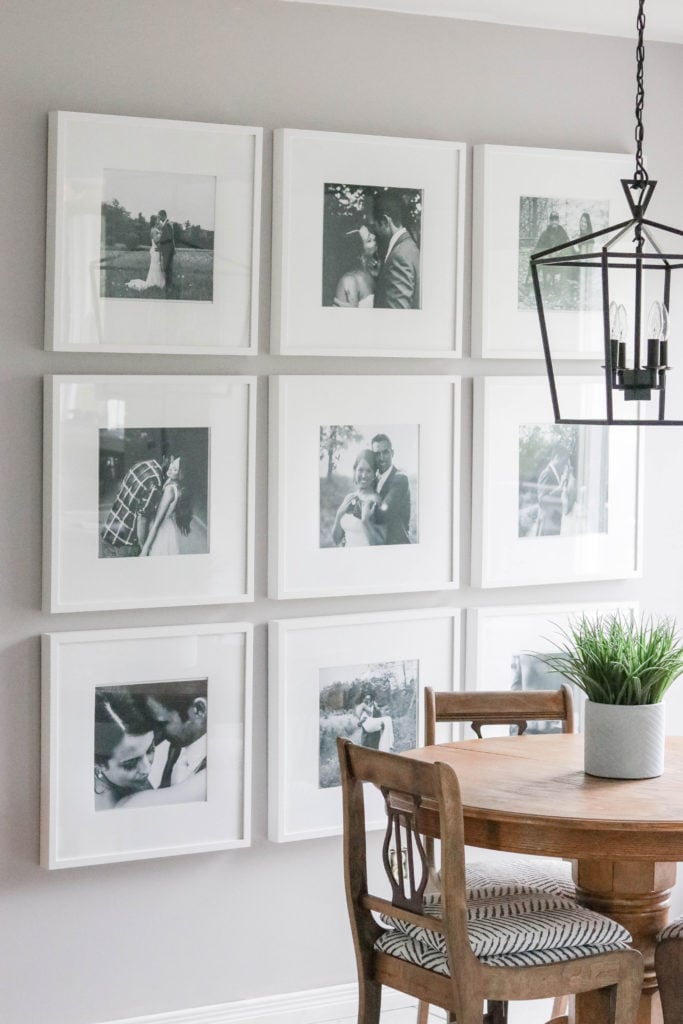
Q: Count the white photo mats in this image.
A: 9